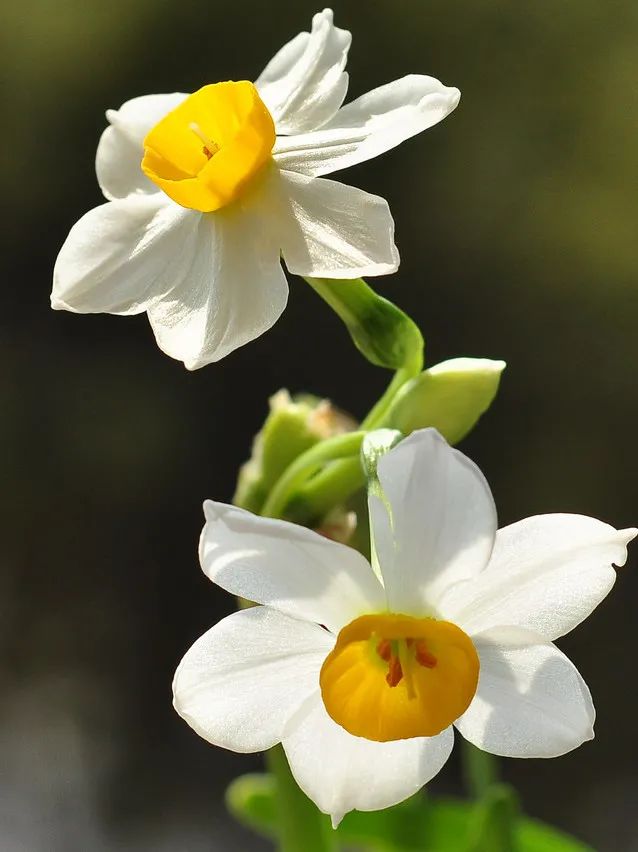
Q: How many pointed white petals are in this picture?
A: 12